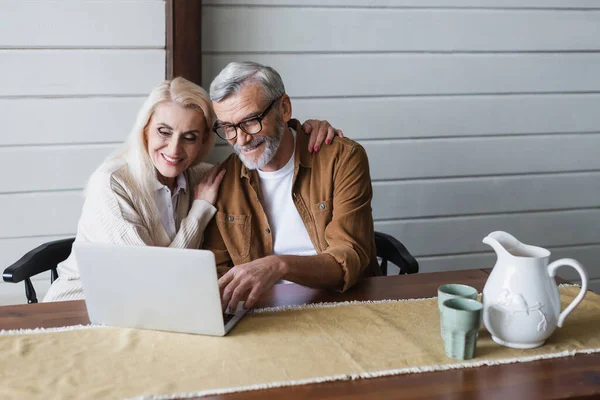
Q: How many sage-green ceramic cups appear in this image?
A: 2